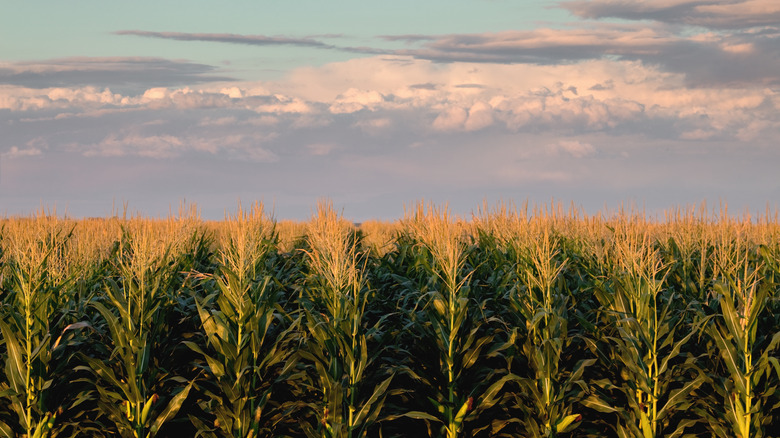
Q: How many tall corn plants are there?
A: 8